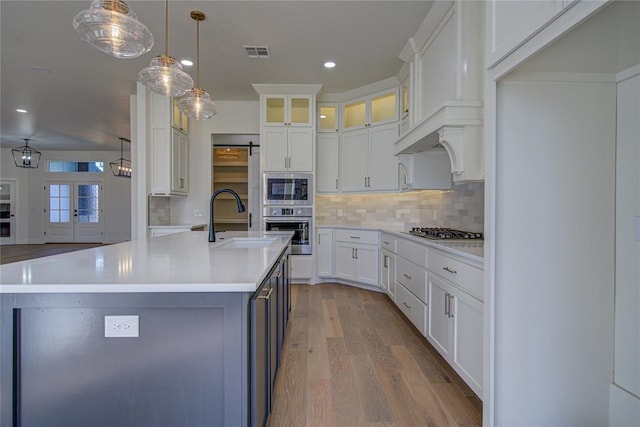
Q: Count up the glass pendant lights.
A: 3